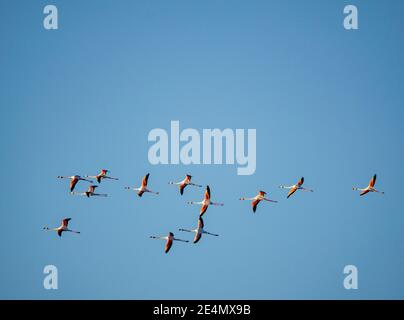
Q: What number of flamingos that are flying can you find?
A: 12